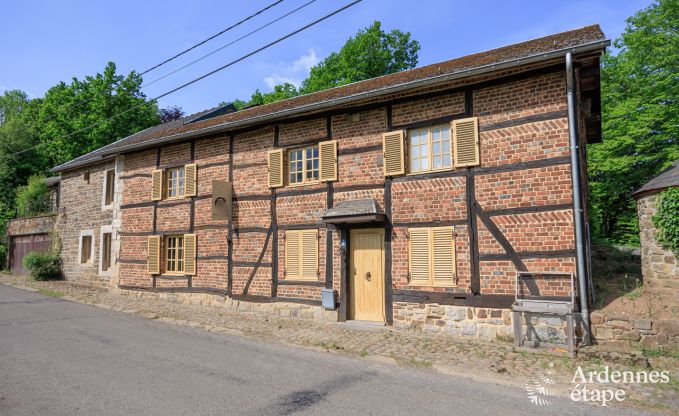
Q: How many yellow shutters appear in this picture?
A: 12